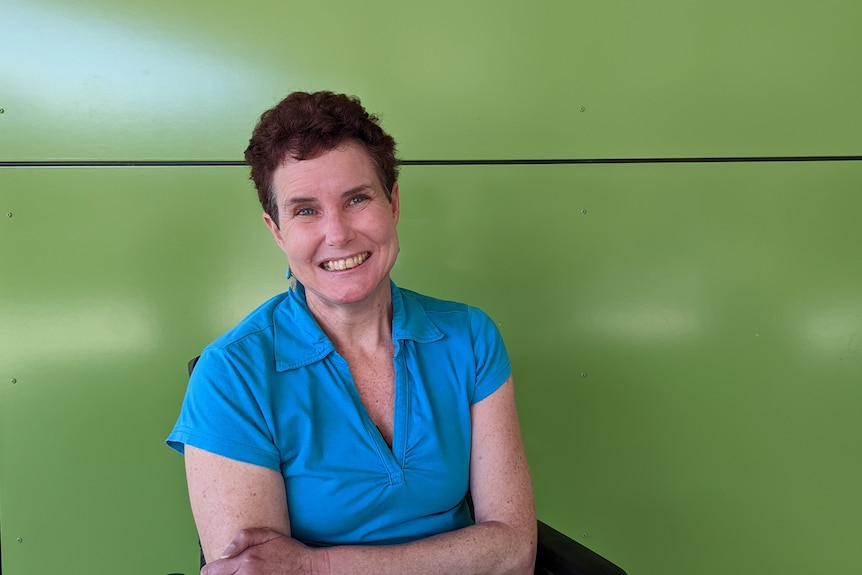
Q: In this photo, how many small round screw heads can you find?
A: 8